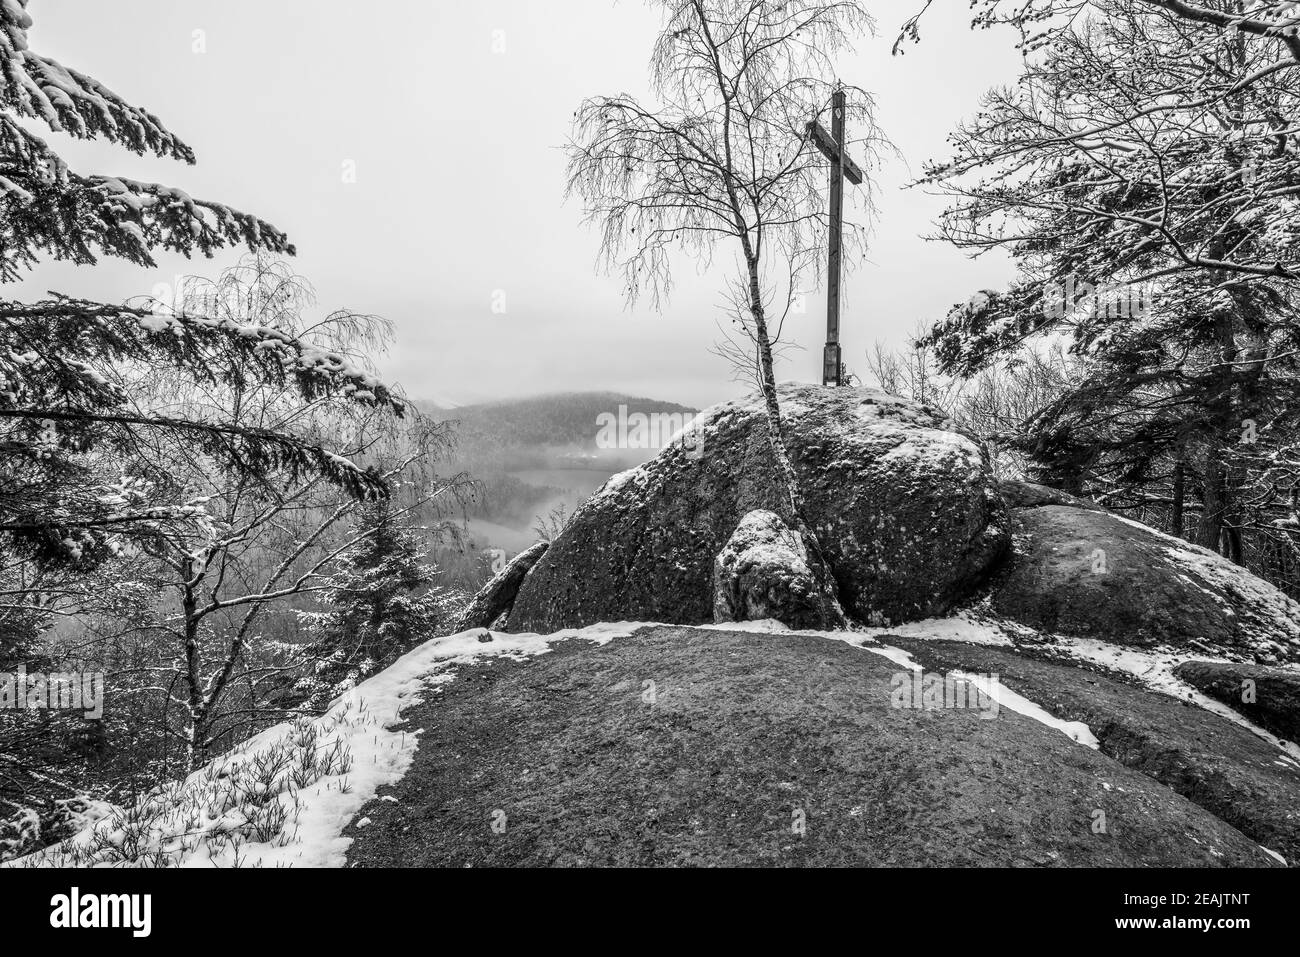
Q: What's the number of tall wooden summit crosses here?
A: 1